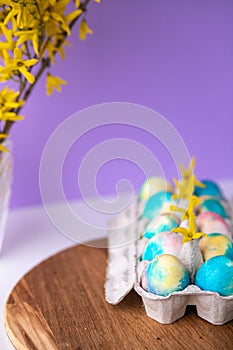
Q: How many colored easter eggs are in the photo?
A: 10